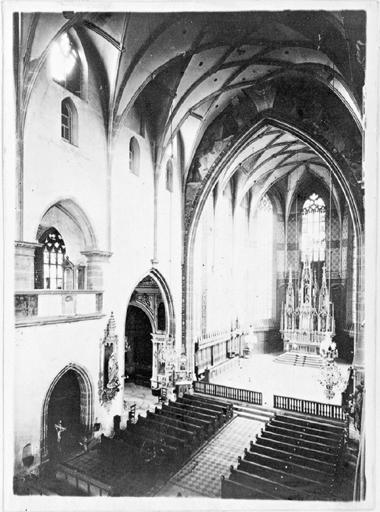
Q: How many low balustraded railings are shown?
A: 2